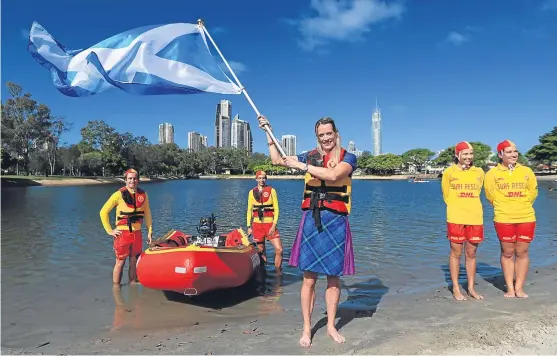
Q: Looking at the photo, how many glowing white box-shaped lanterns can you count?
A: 0